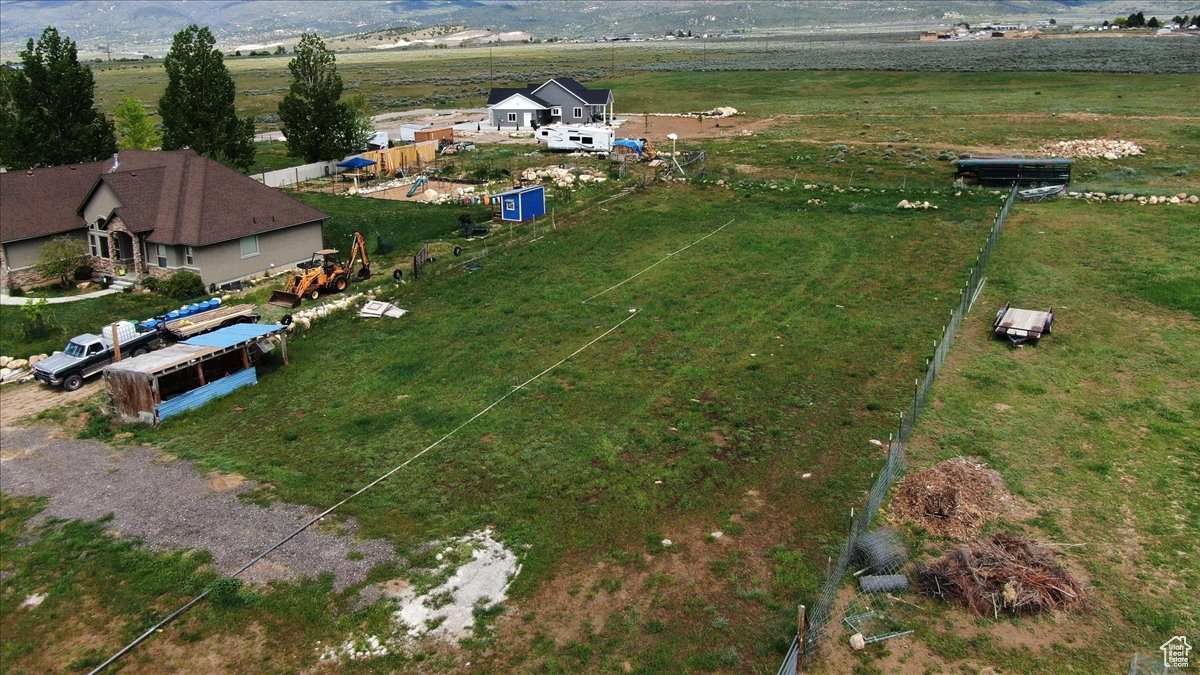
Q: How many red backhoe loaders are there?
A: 0